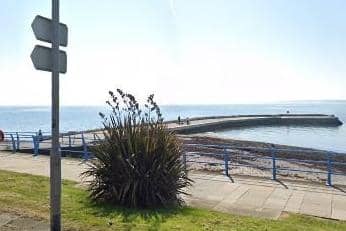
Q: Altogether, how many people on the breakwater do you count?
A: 2